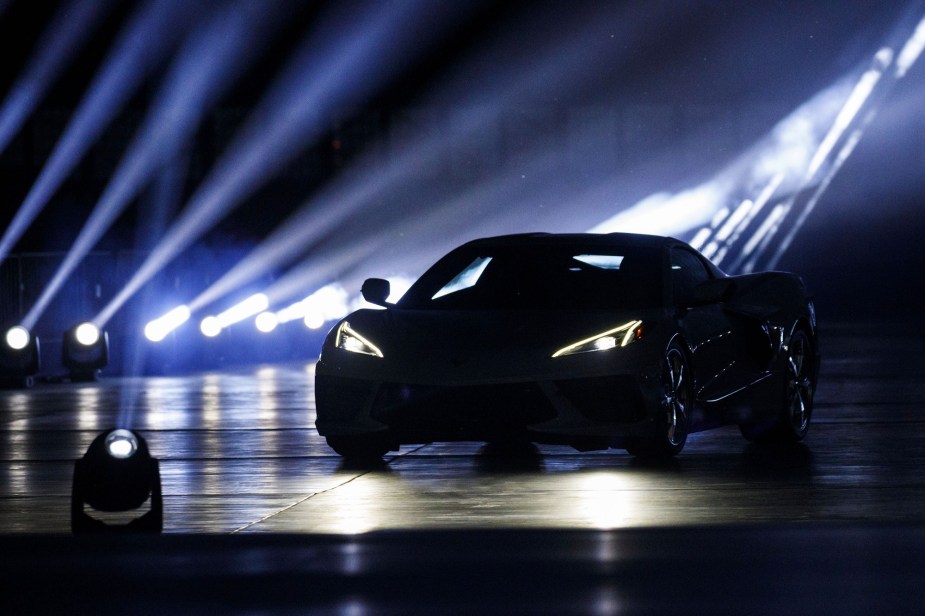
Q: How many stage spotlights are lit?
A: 7